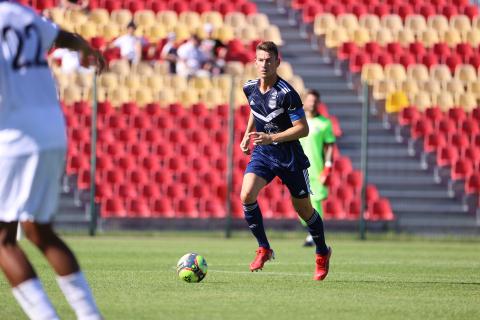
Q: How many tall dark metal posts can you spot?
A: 3